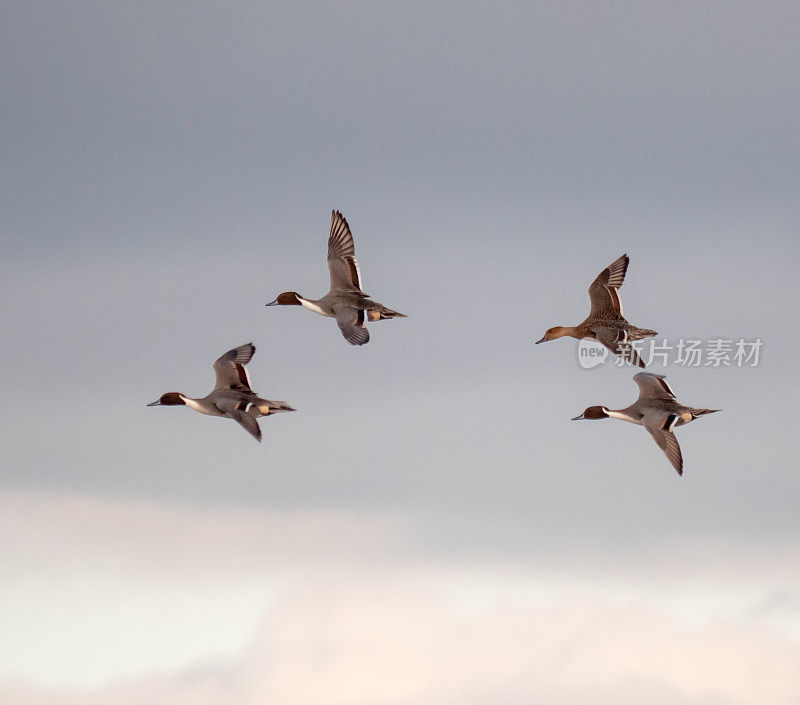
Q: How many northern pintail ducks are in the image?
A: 4